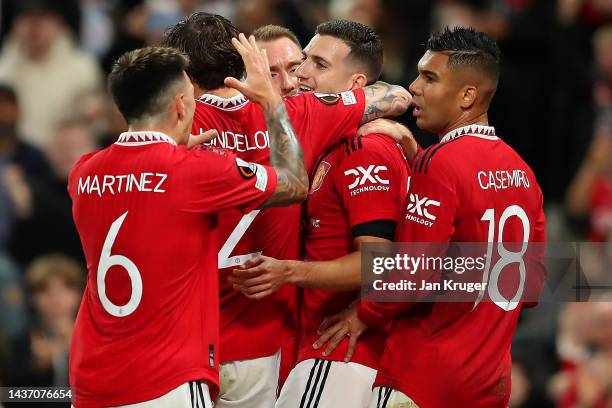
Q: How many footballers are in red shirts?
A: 5